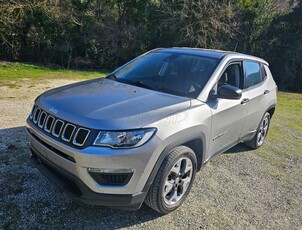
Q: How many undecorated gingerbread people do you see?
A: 0